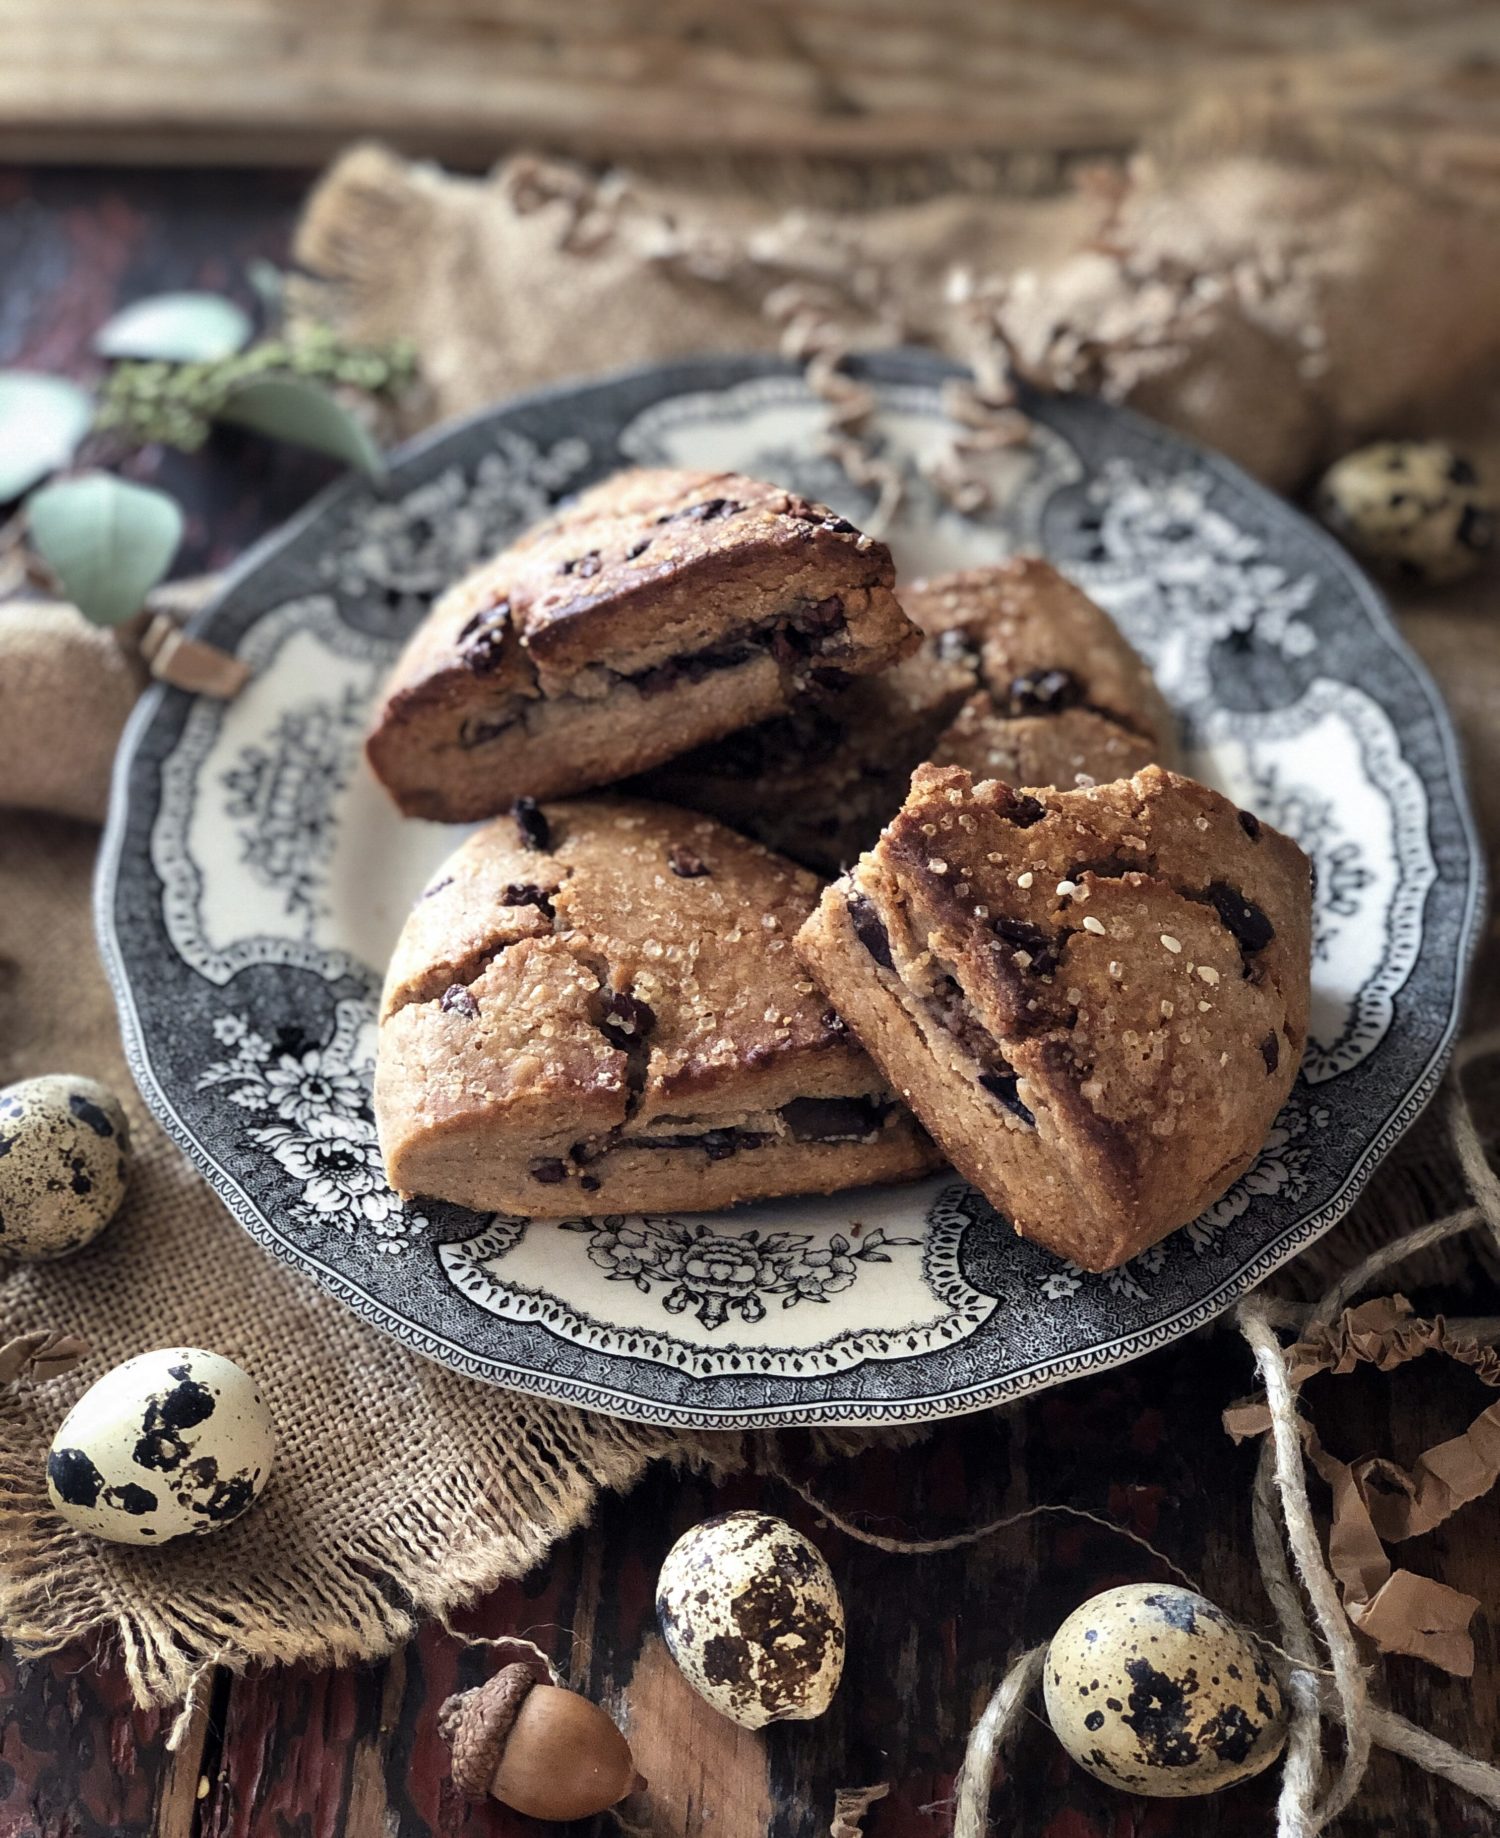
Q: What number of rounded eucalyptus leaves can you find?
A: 4